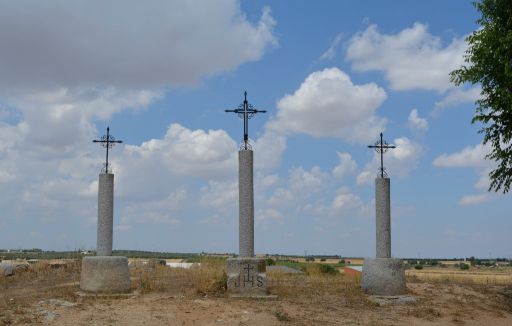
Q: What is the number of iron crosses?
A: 3